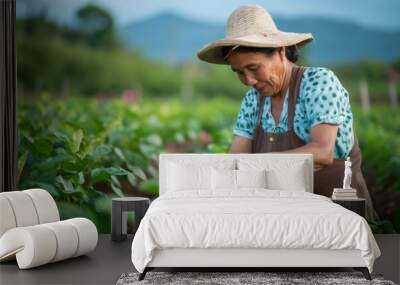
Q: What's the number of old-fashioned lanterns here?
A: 0